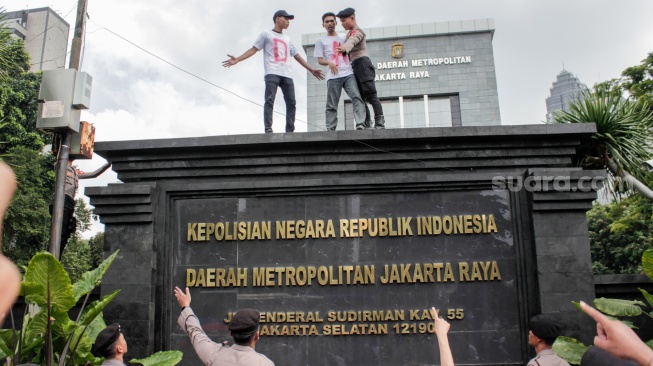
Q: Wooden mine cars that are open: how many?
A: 0